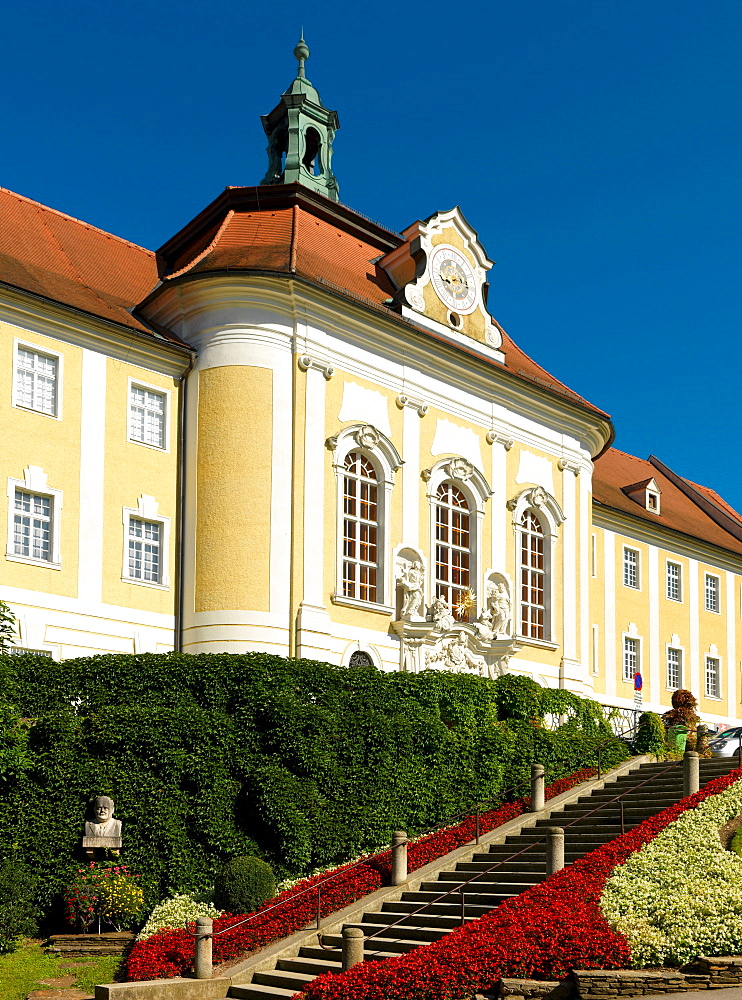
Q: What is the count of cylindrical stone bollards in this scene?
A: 6